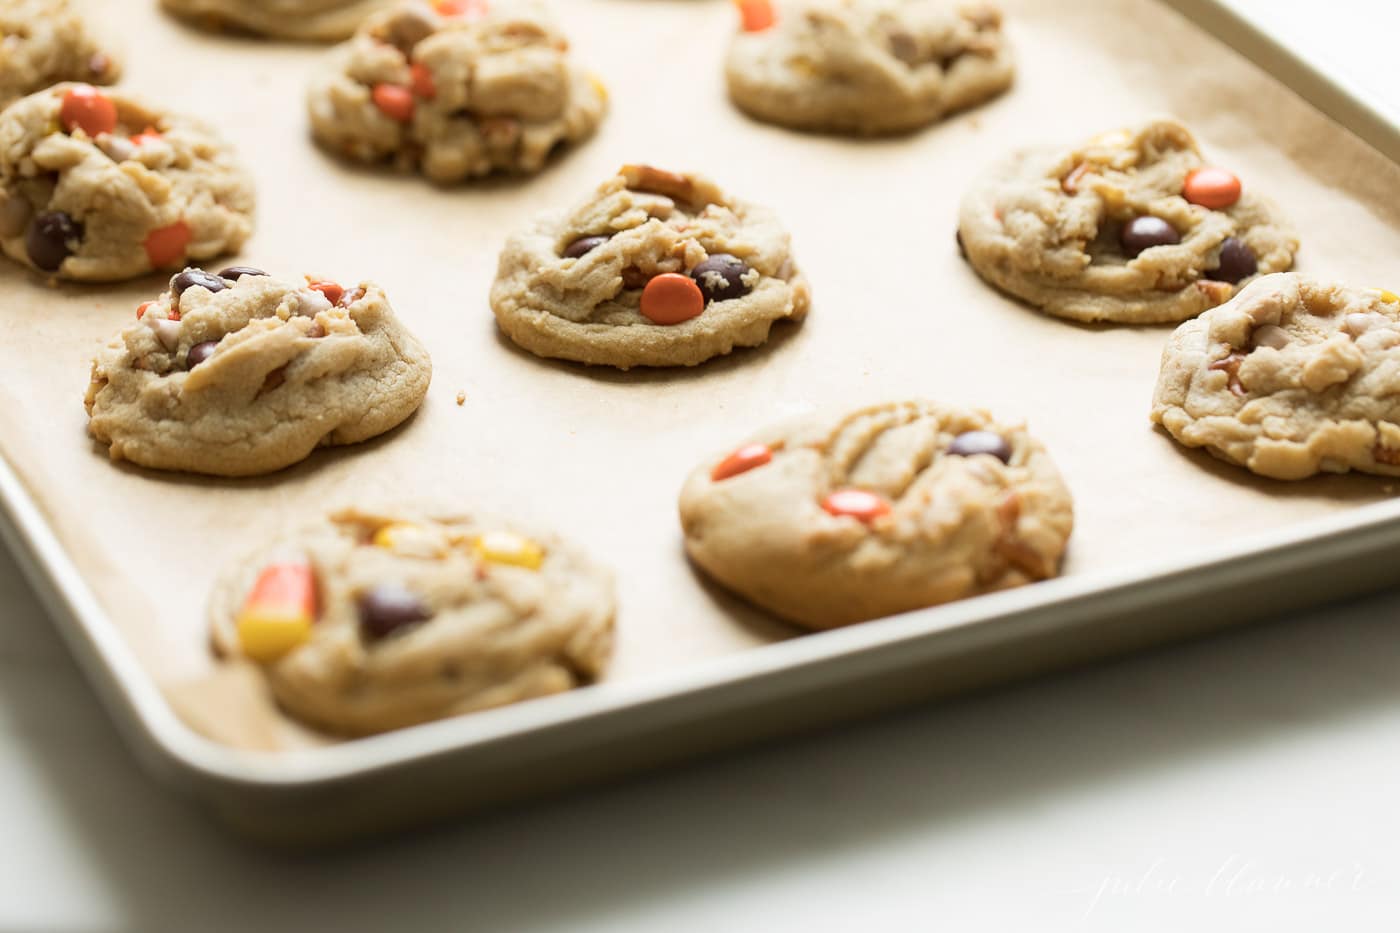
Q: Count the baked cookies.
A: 11